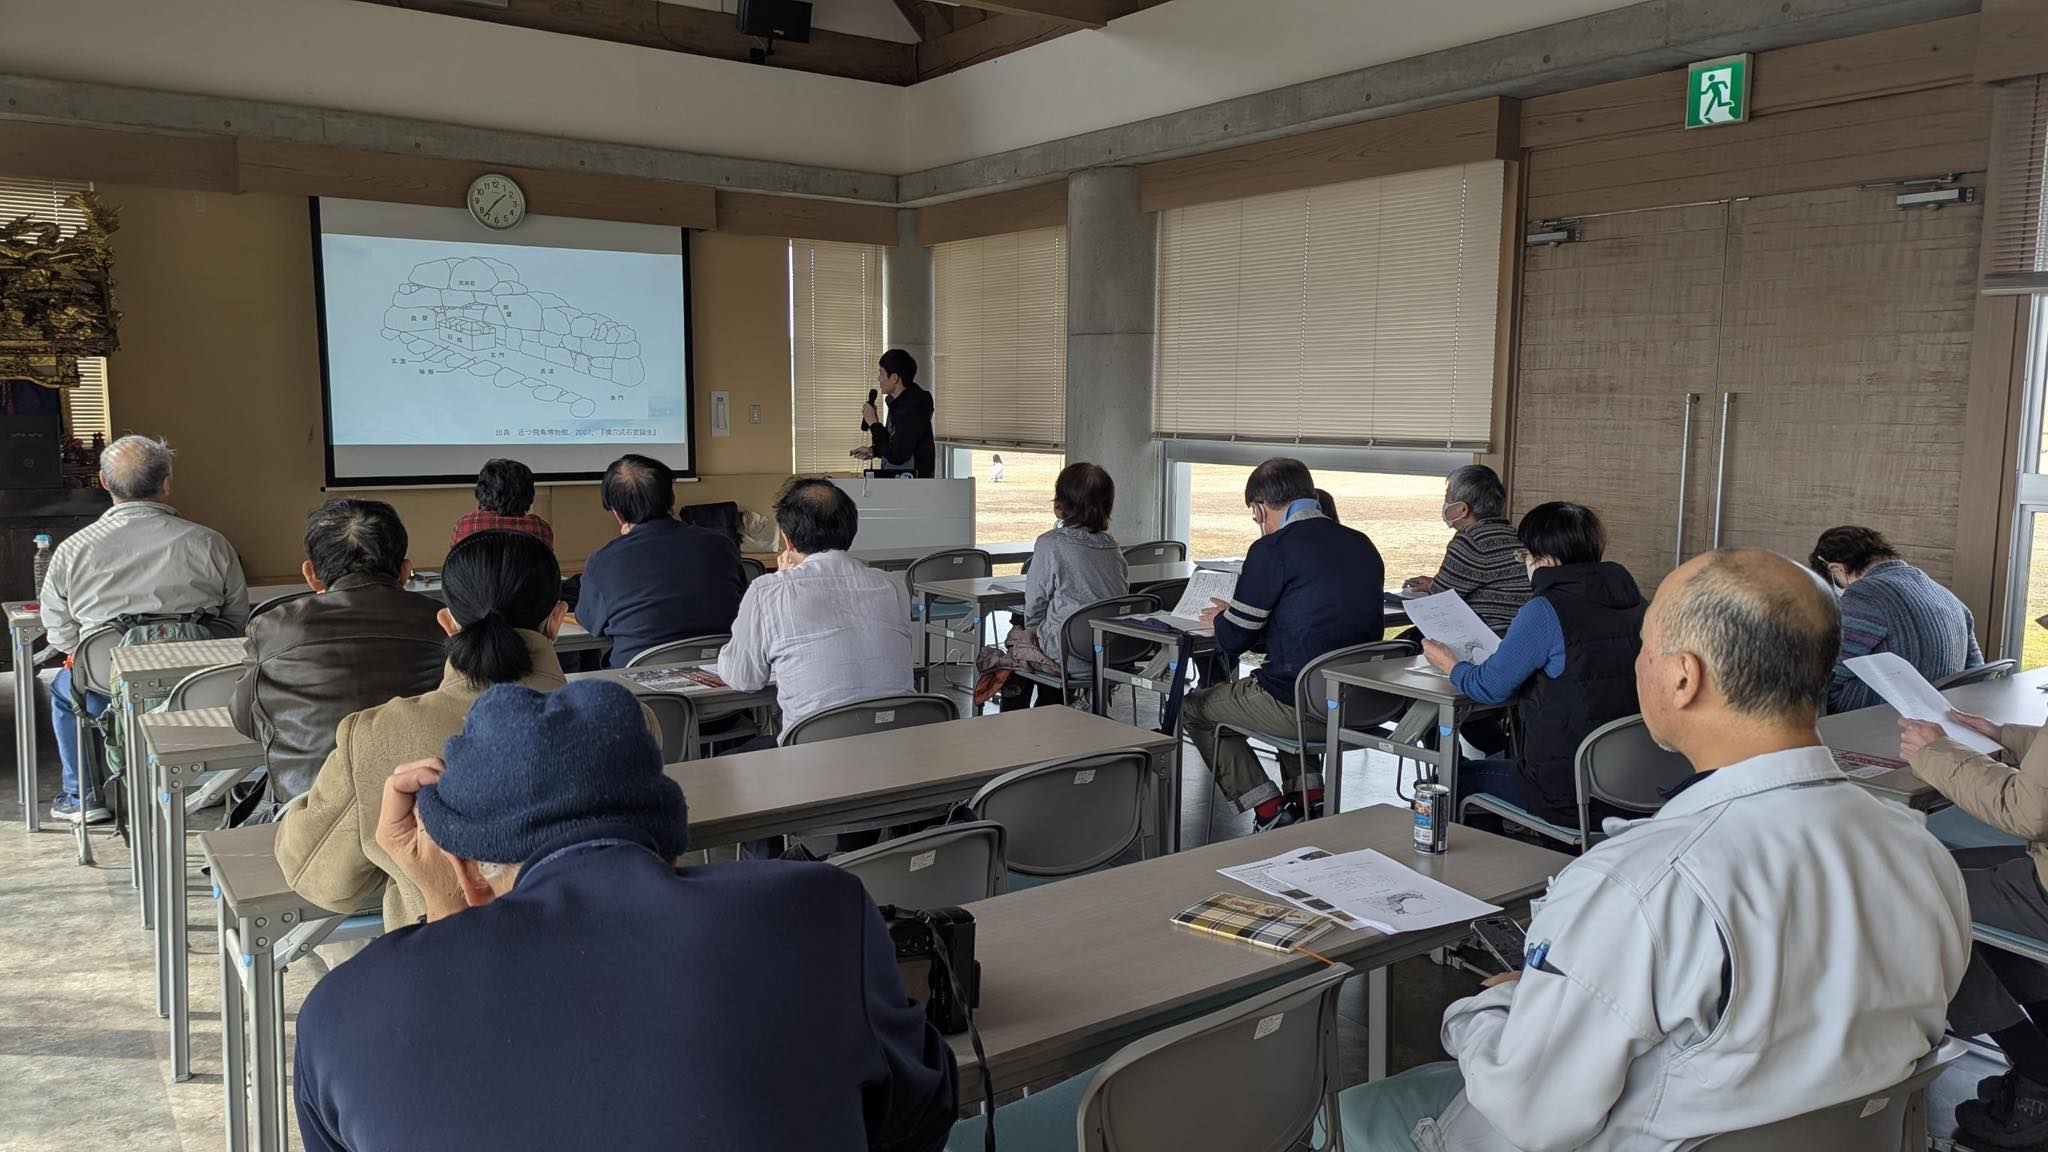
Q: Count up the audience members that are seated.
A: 15